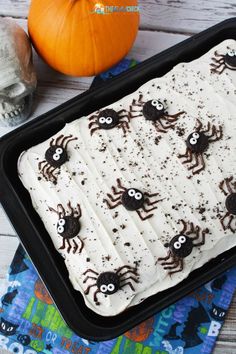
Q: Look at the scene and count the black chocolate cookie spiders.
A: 10